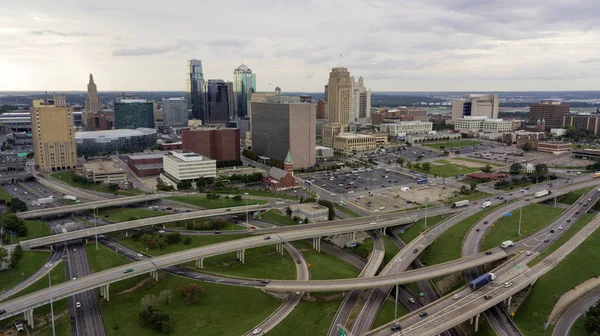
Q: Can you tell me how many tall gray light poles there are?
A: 7